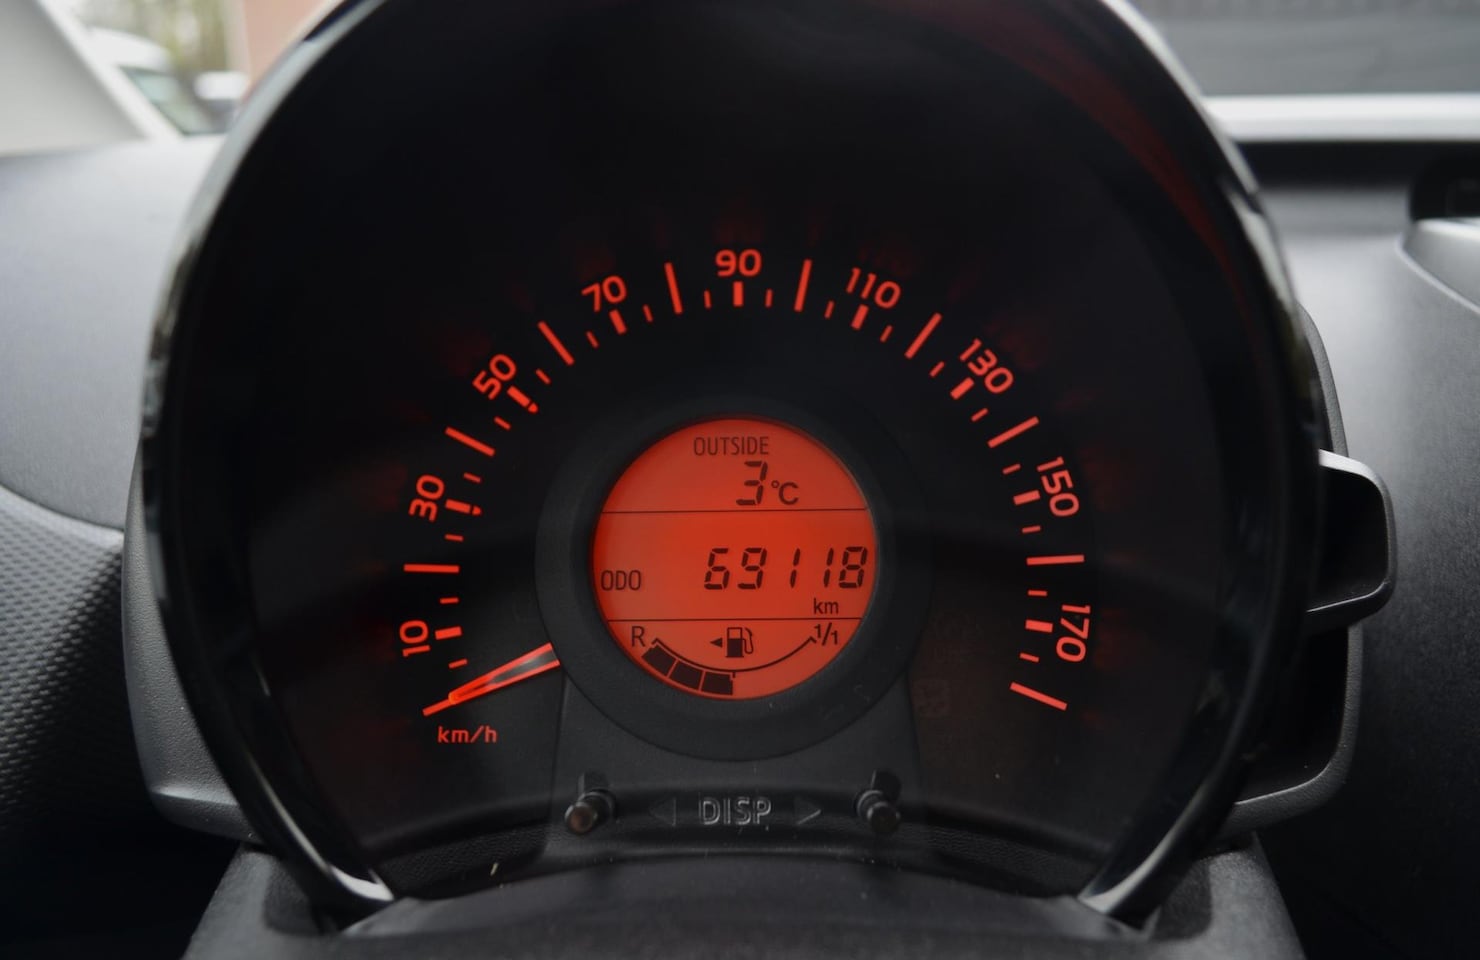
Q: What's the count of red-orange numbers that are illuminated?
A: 9